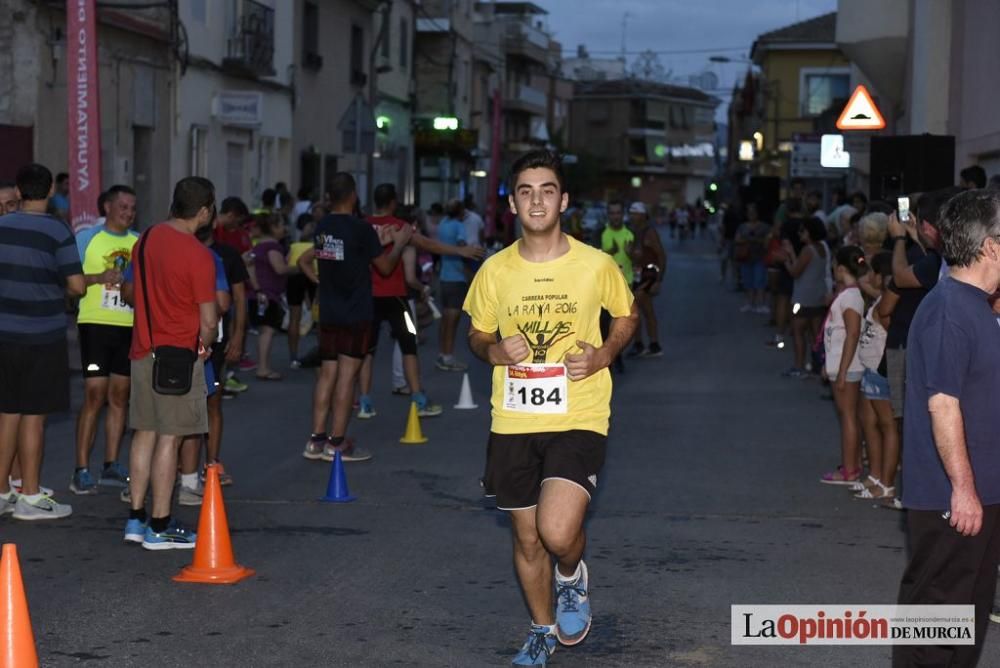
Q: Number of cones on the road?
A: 5